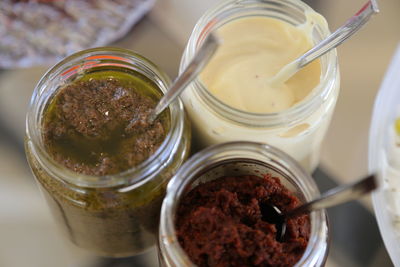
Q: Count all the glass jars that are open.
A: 3